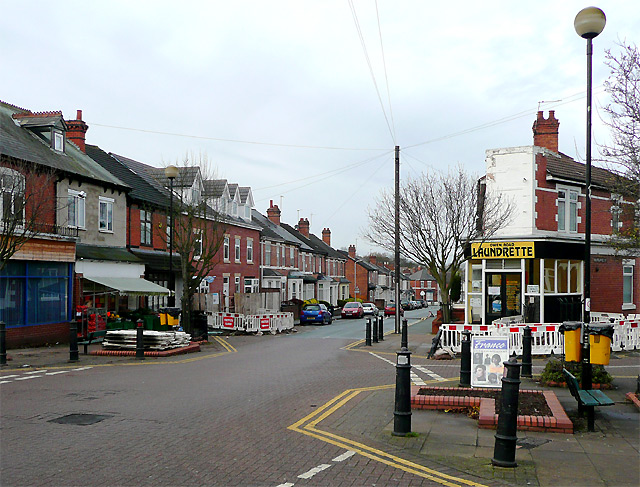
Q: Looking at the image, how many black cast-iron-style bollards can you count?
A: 11